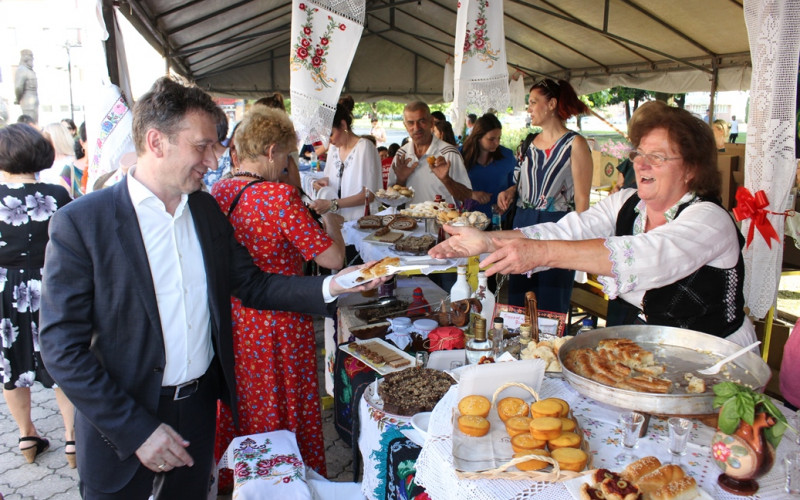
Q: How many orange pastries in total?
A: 12